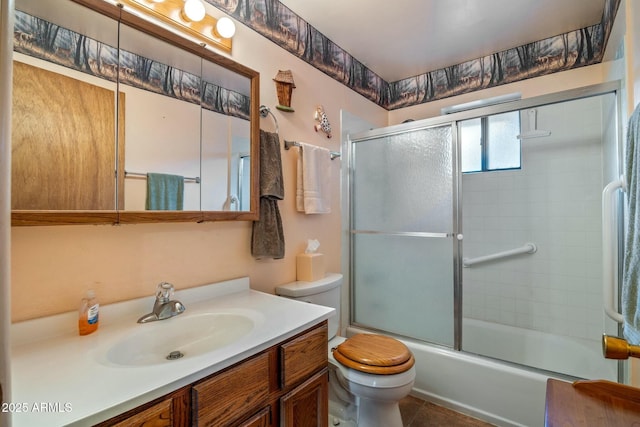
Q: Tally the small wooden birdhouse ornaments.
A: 1